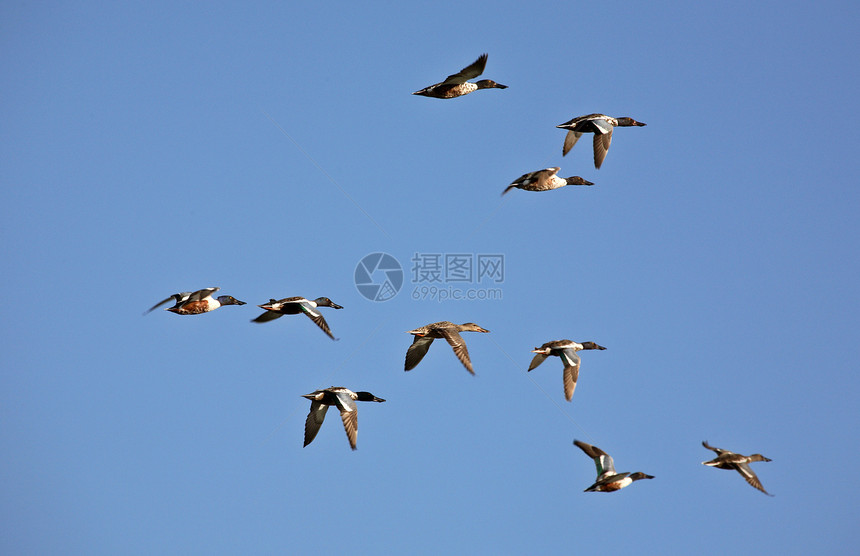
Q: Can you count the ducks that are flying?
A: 10